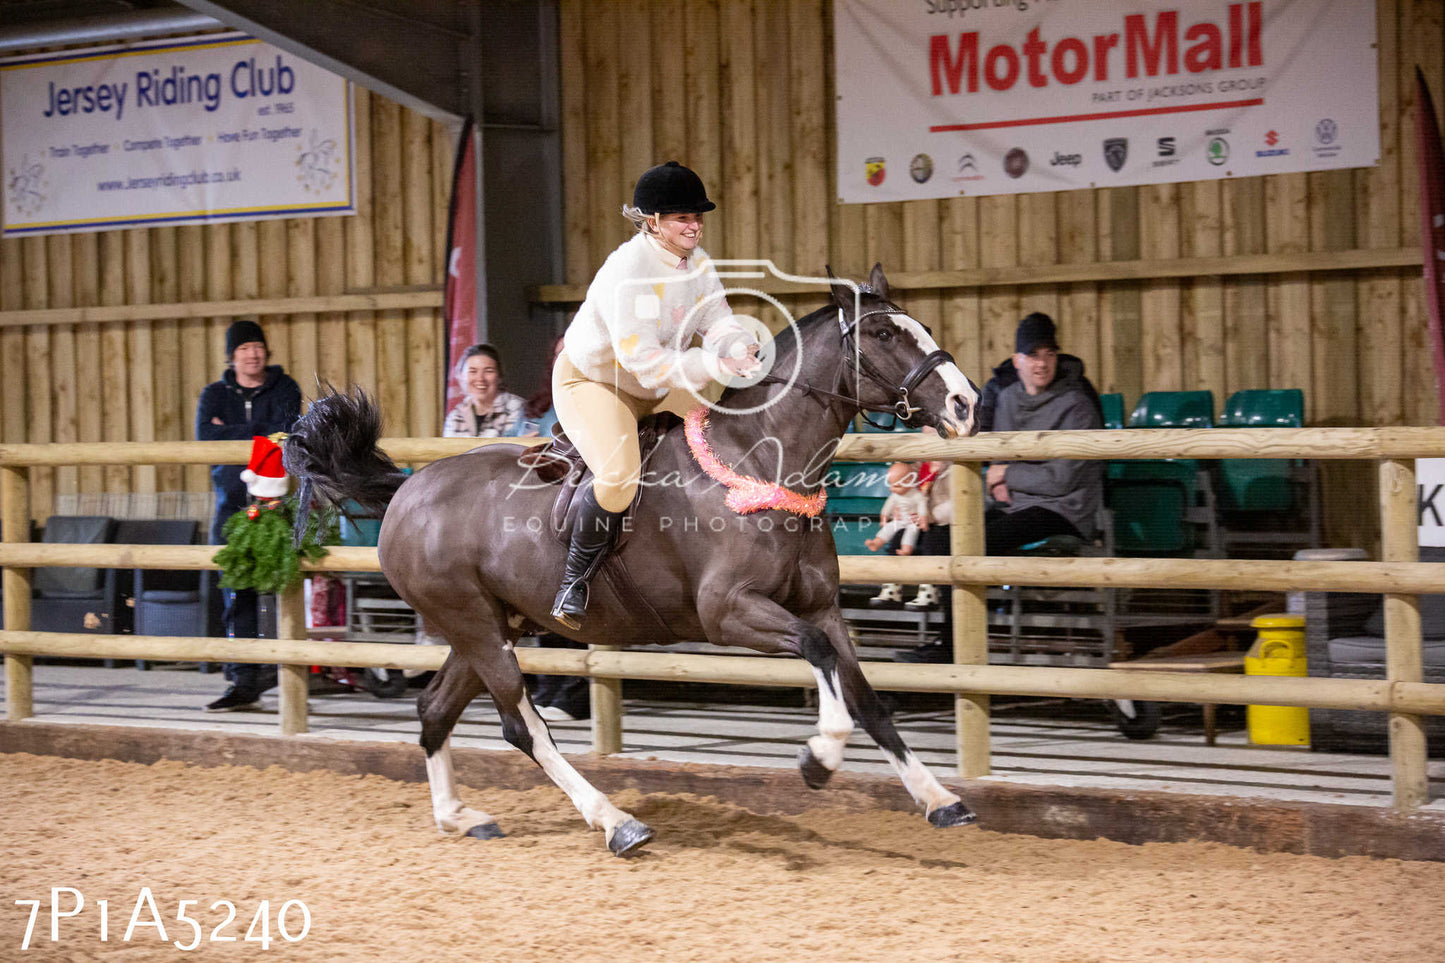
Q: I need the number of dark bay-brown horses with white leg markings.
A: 1